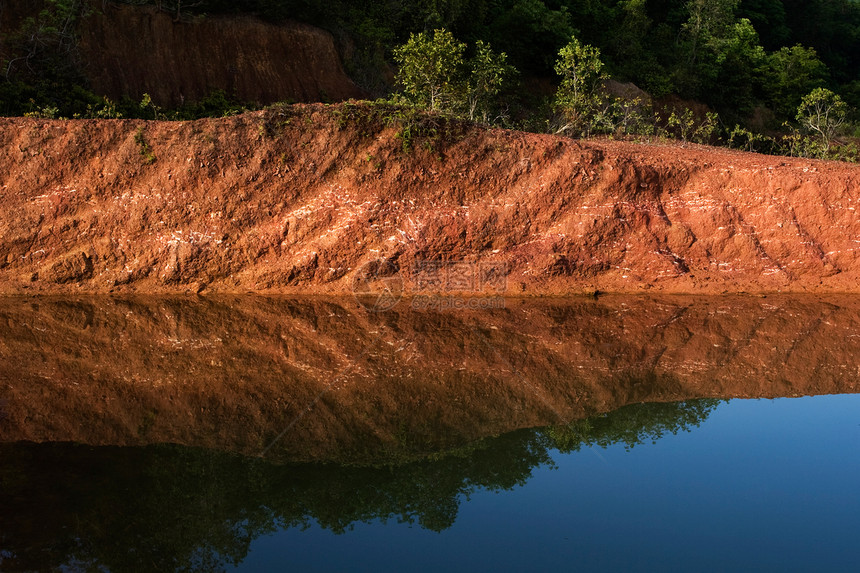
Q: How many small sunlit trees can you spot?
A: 4